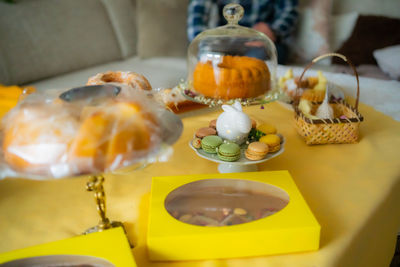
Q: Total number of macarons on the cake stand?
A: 8